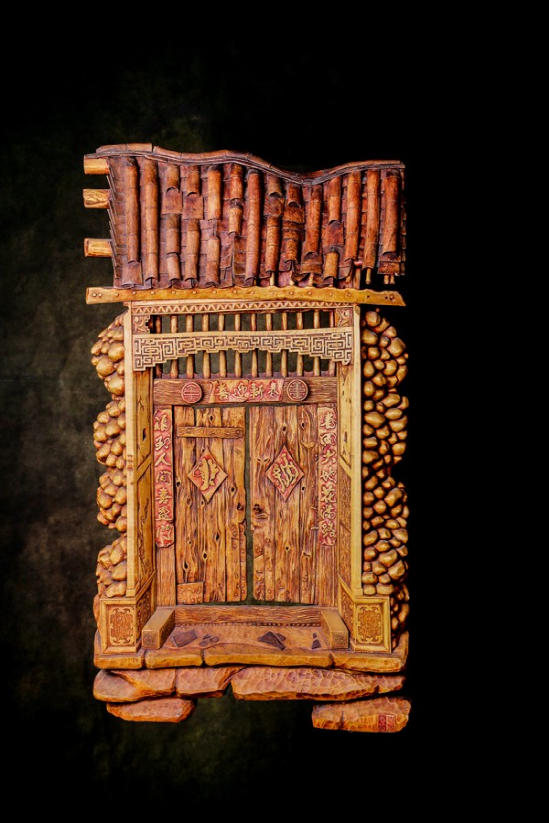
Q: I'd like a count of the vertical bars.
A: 12